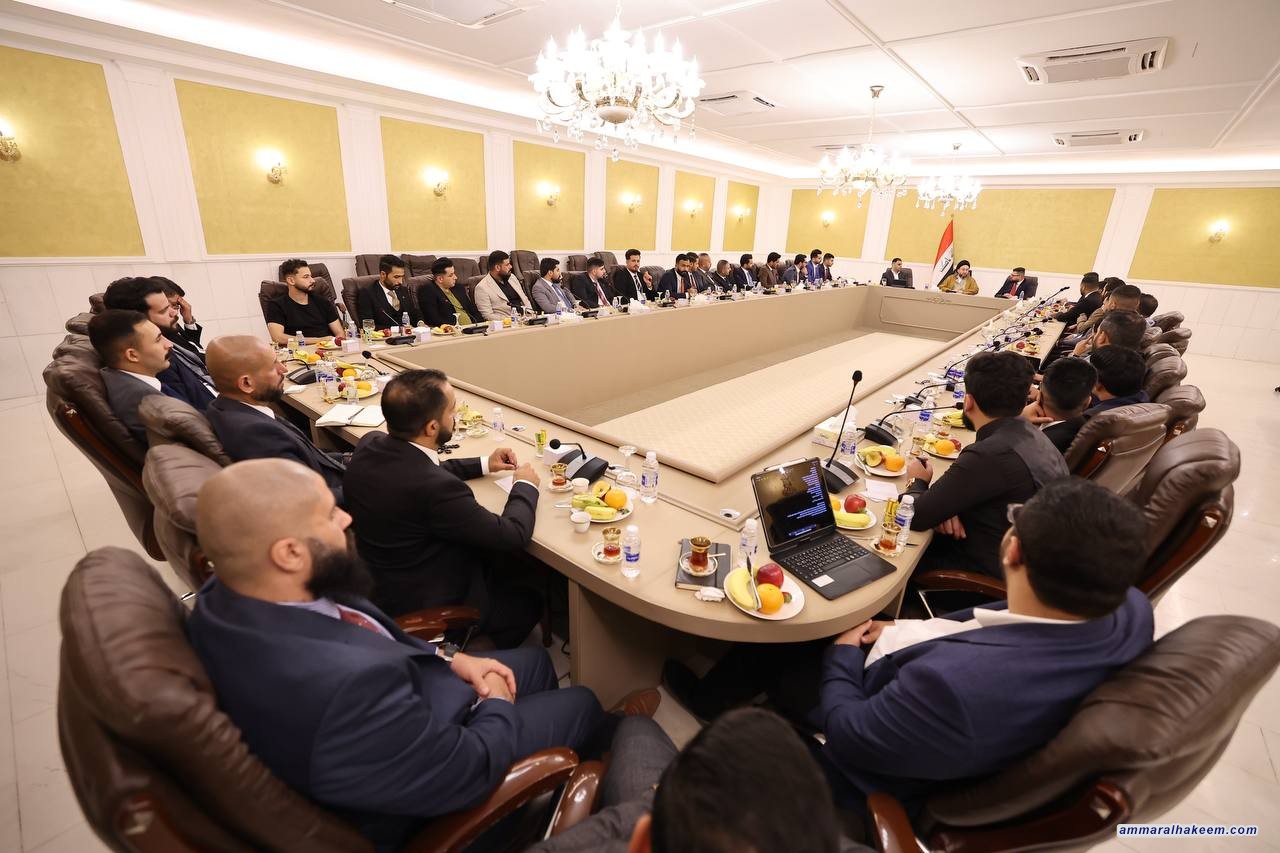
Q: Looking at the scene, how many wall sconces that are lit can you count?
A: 9